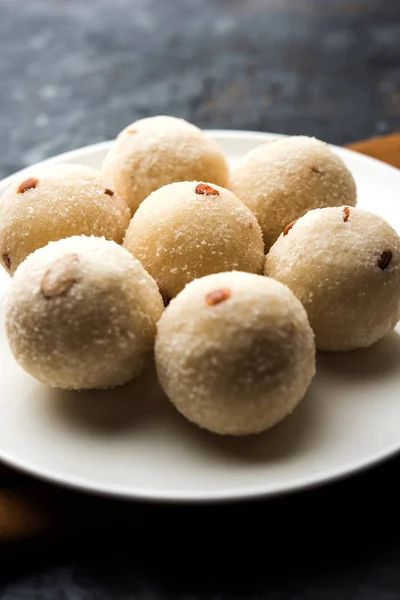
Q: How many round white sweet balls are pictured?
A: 7